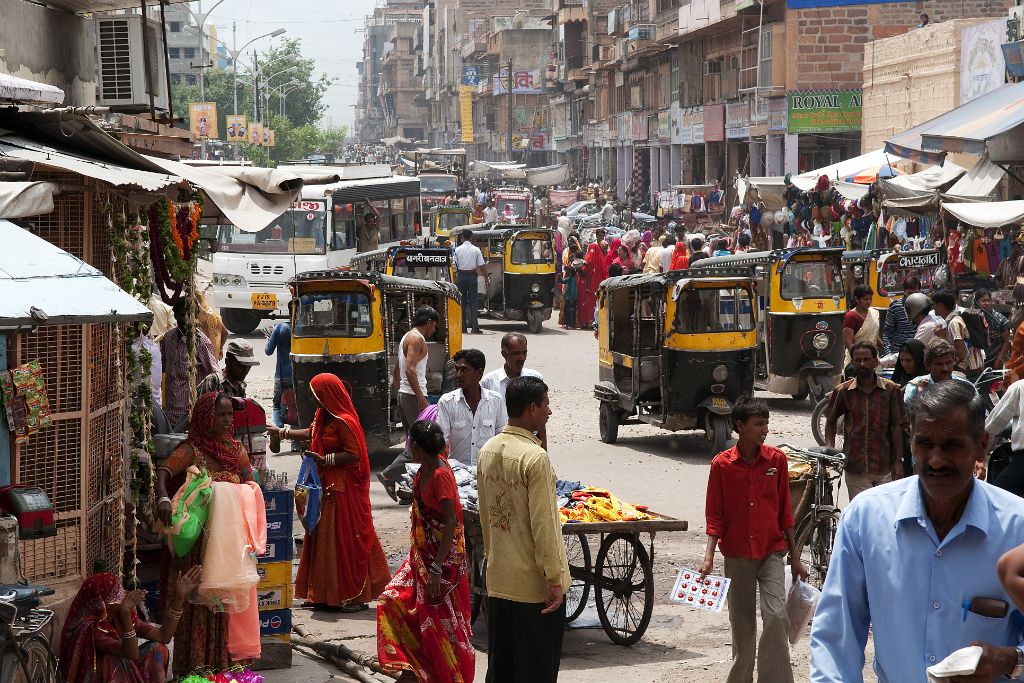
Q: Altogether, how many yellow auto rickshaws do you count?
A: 7